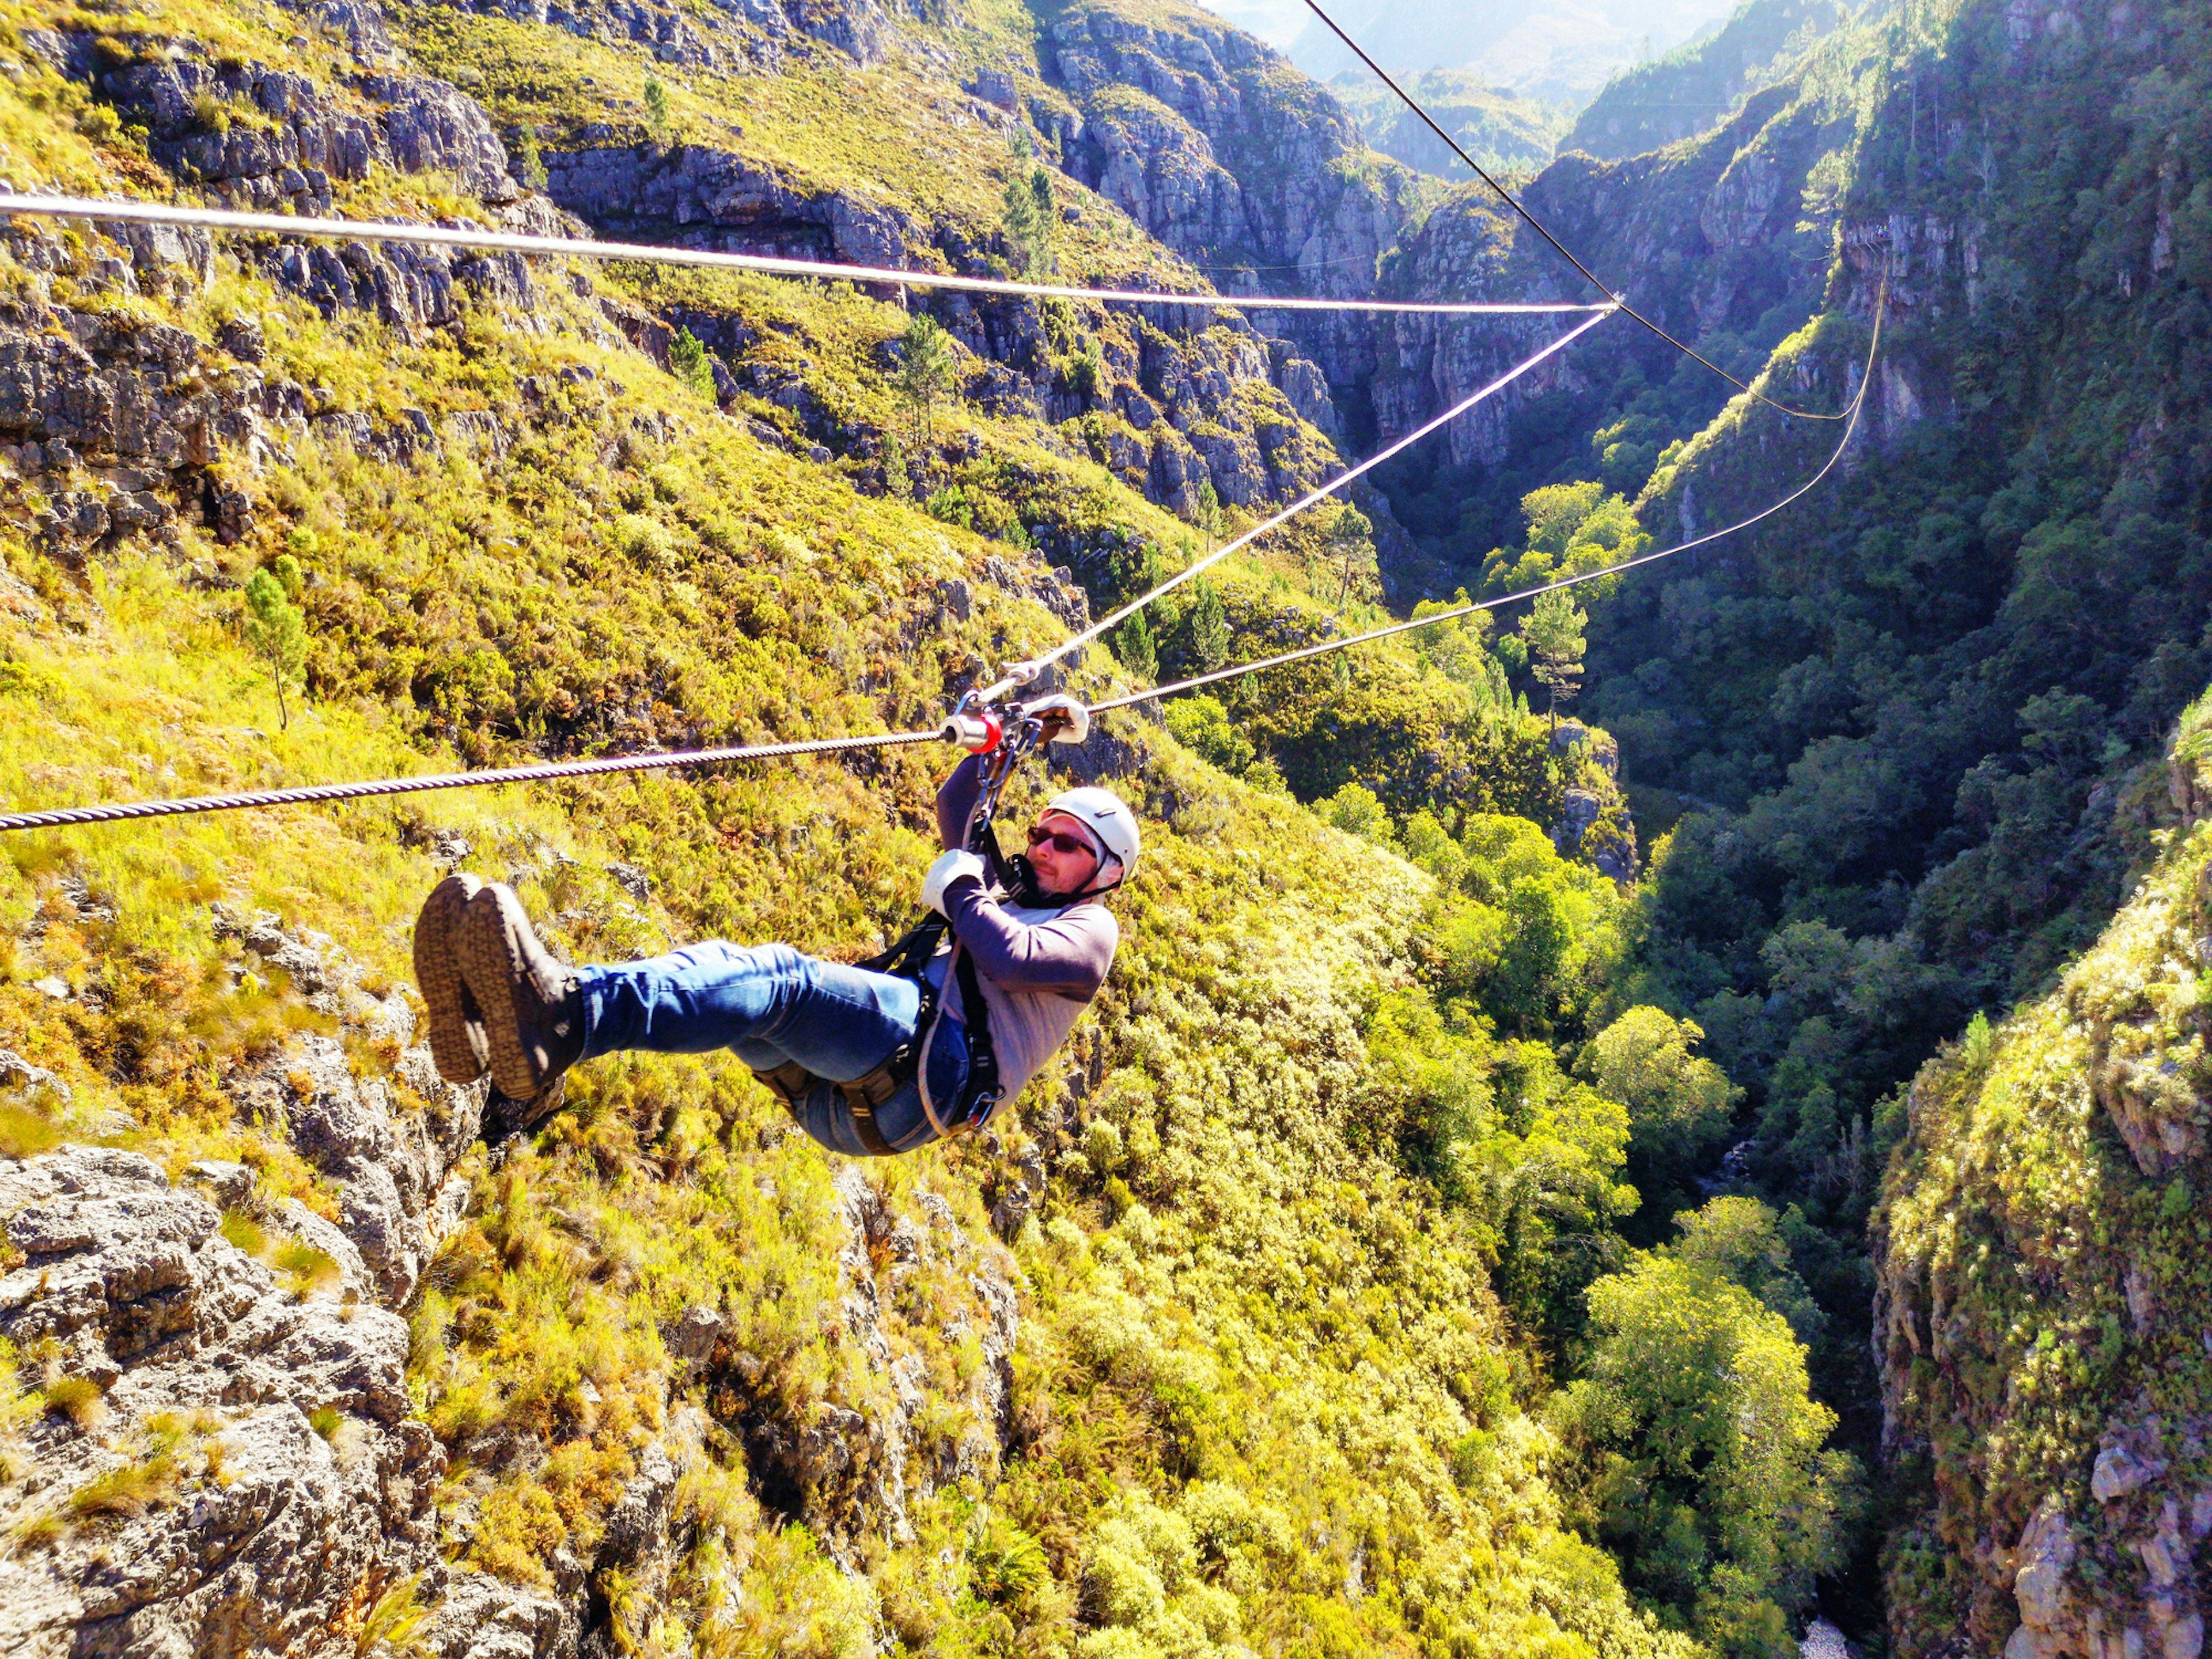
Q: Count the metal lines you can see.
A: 2